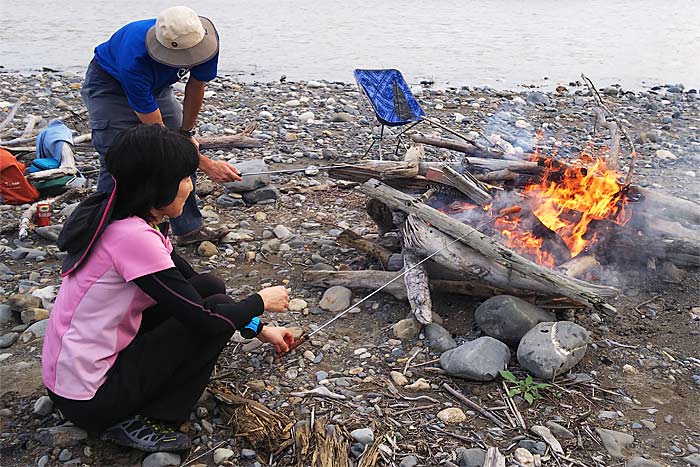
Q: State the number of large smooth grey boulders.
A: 3